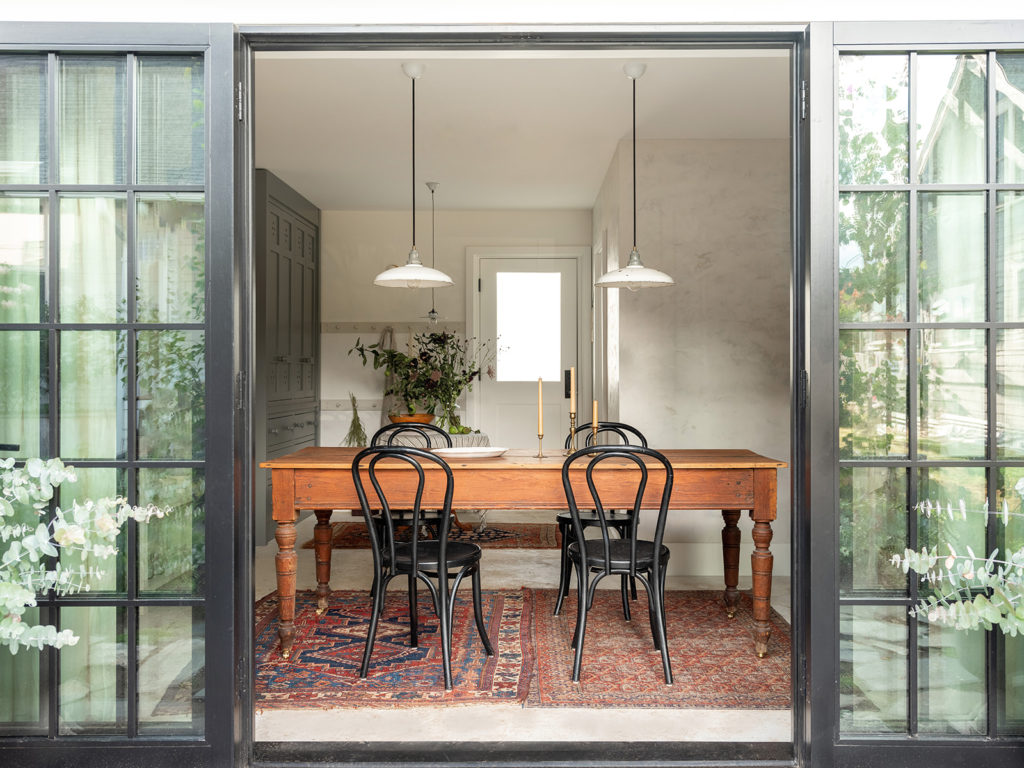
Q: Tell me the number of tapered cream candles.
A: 3